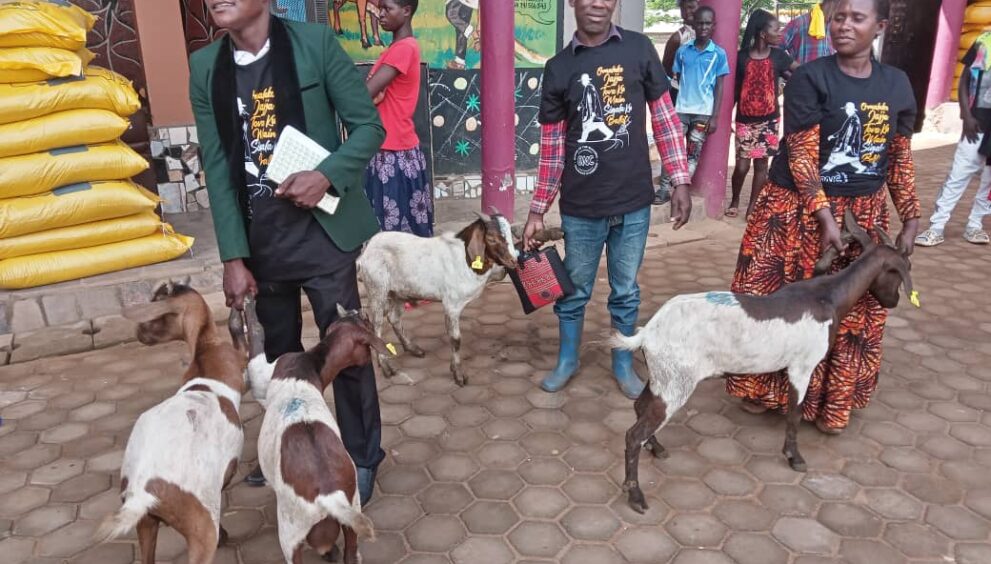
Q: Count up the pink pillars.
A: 3